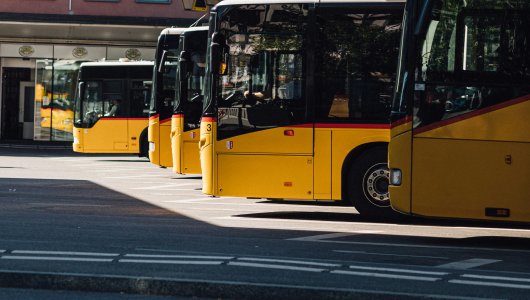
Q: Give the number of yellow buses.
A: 5